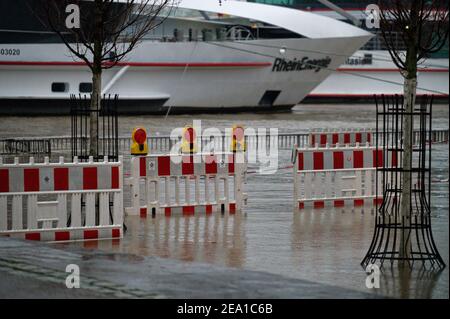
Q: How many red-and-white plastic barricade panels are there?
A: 4